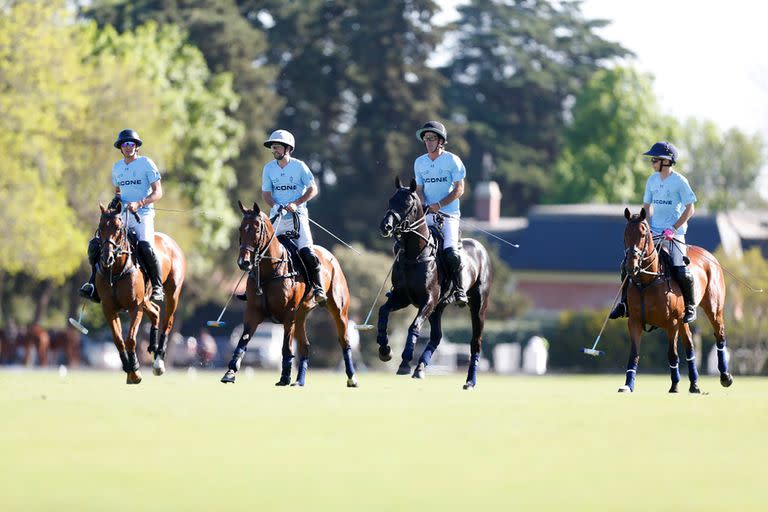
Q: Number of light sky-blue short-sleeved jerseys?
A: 4